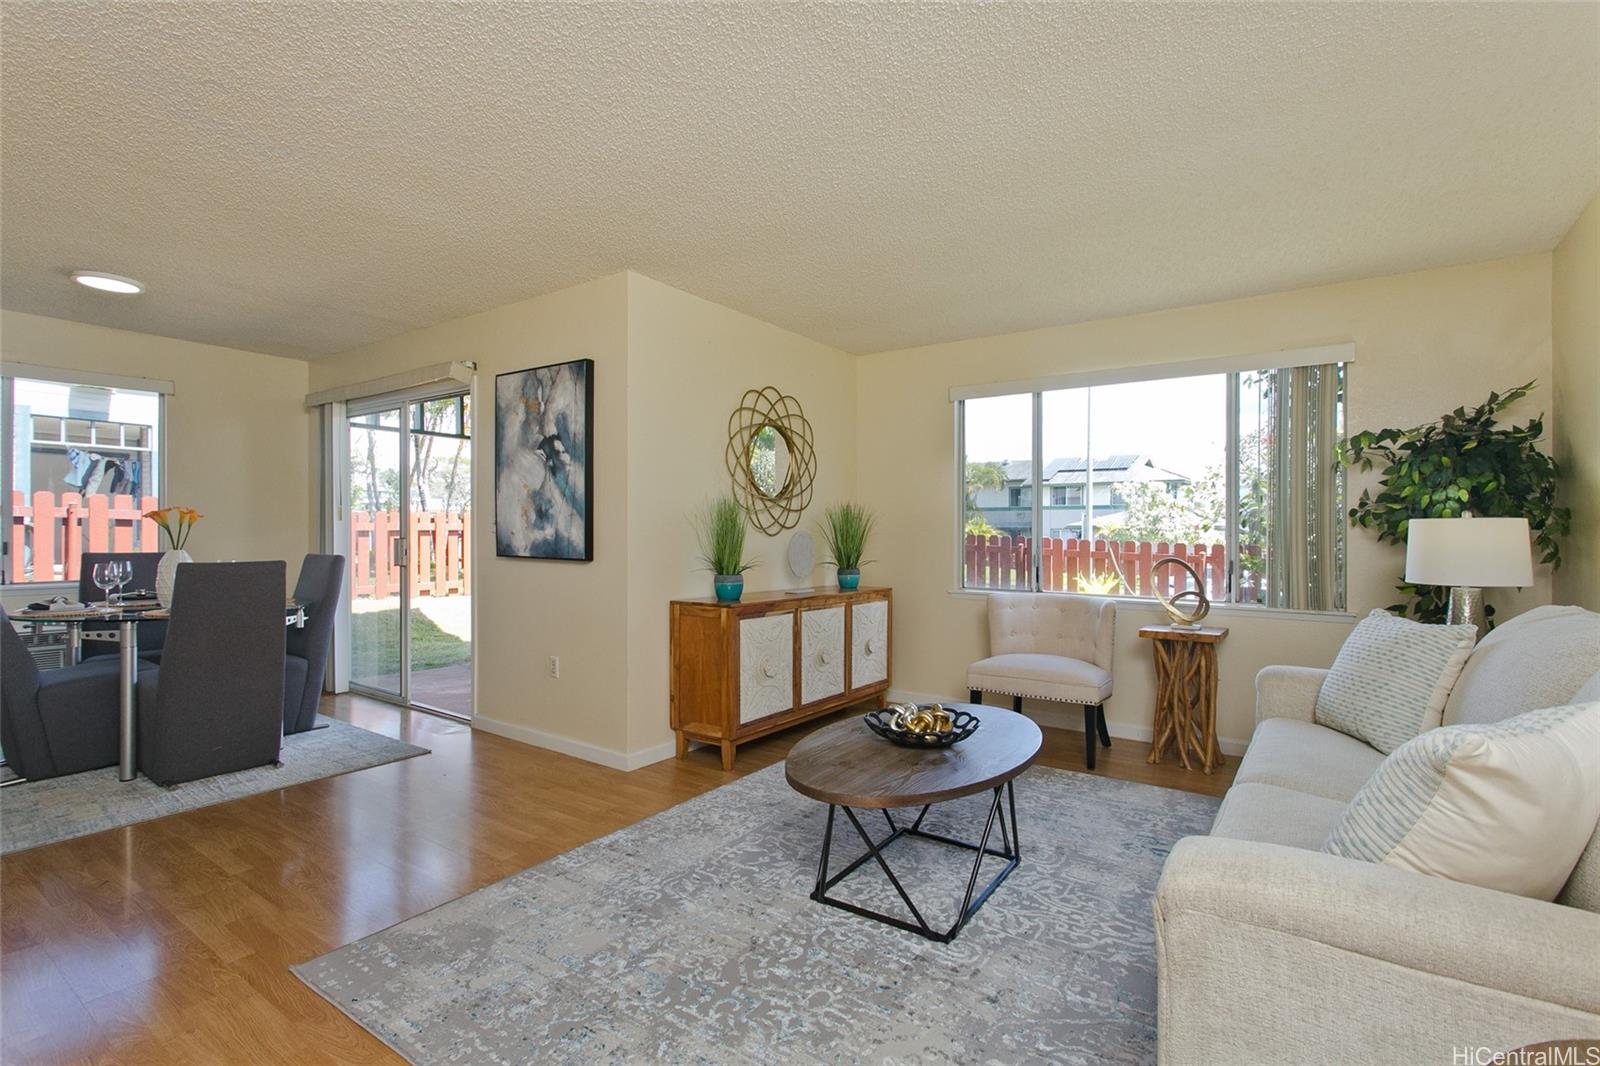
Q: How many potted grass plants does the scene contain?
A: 2